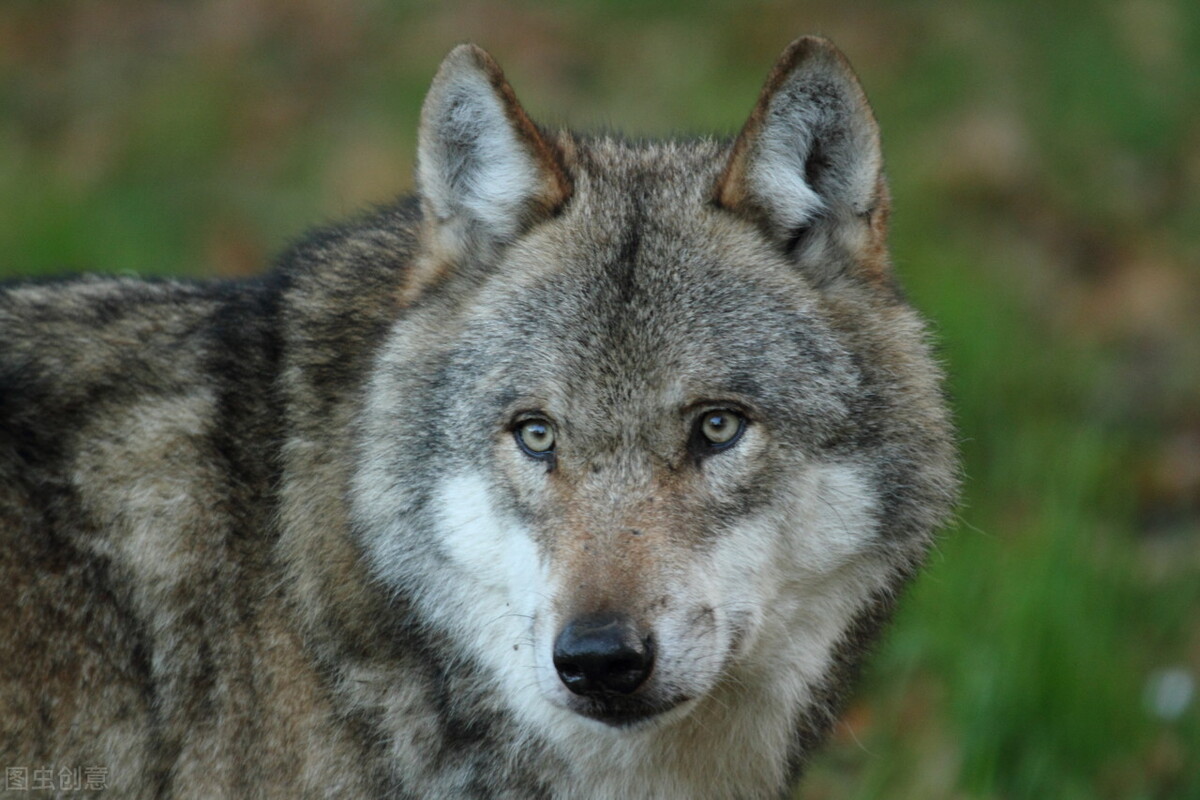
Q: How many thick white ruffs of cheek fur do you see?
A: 2